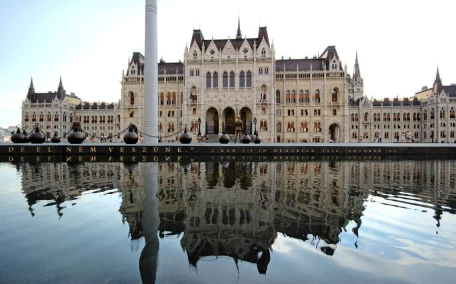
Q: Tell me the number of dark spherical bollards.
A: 10